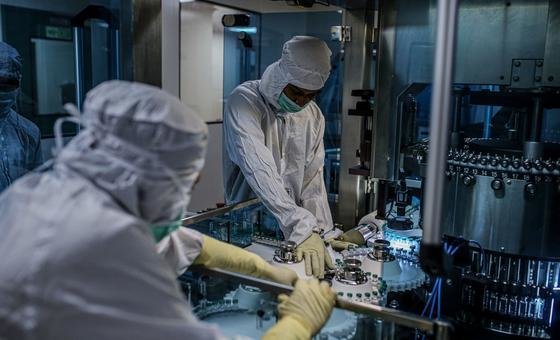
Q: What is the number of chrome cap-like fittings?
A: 3